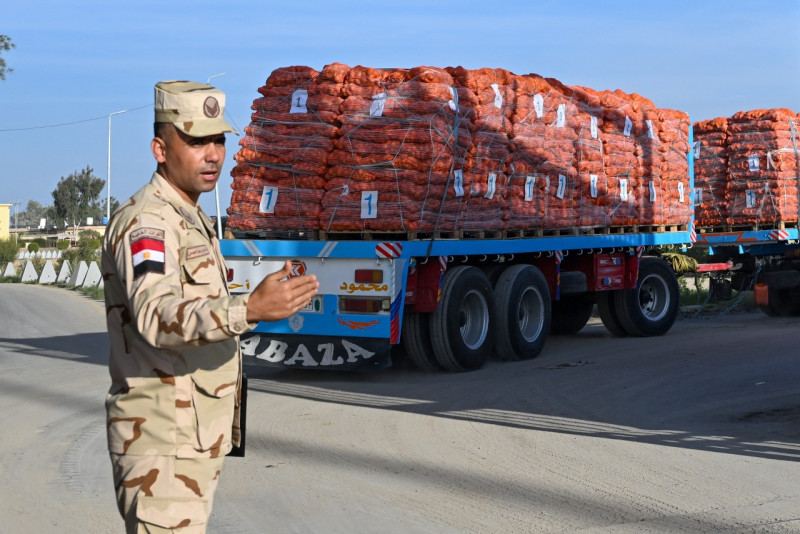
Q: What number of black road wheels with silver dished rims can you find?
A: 3